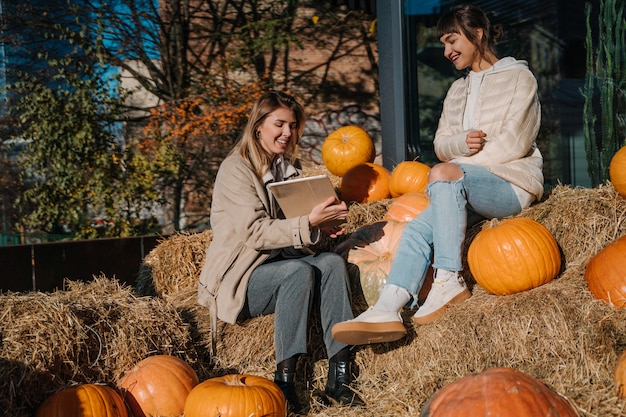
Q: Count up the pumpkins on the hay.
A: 13